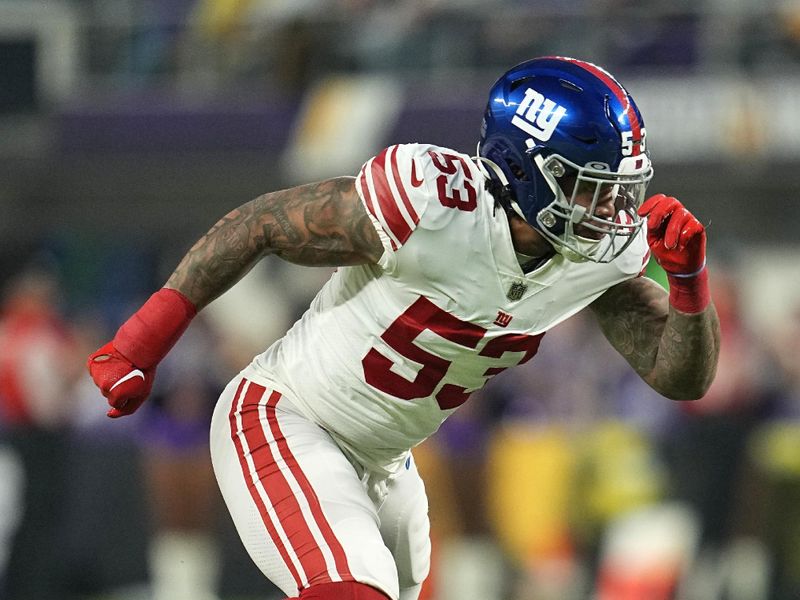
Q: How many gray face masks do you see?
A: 1